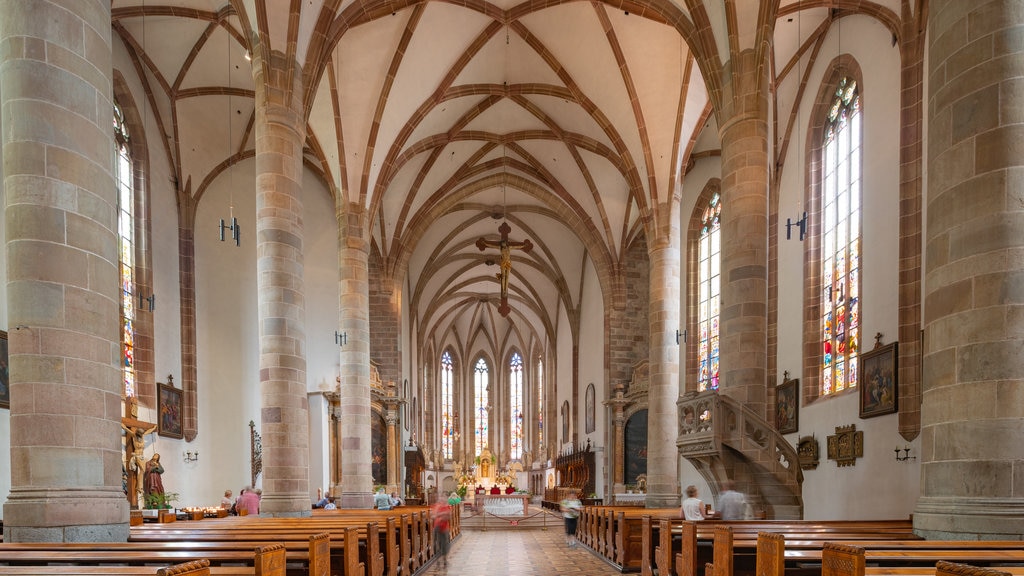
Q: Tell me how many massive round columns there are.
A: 6